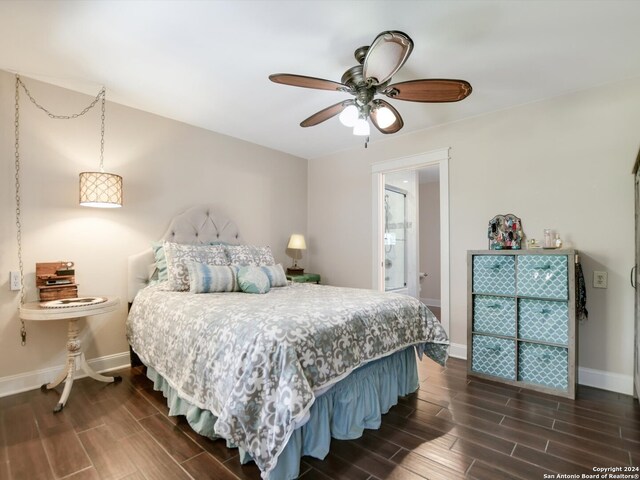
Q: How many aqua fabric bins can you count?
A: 6